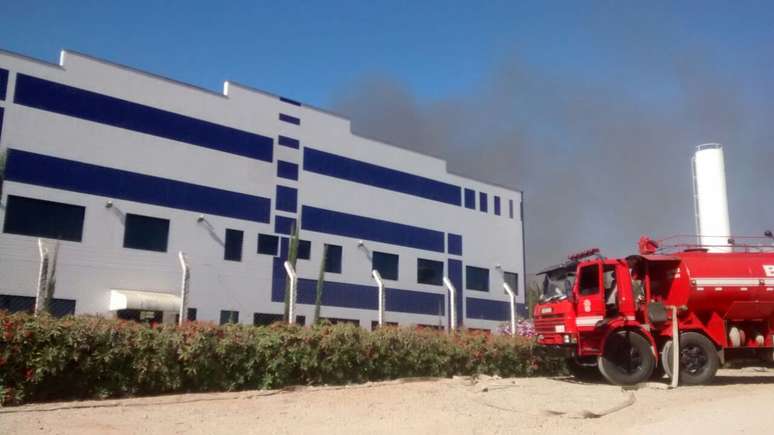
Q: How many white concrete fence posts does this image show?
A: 6